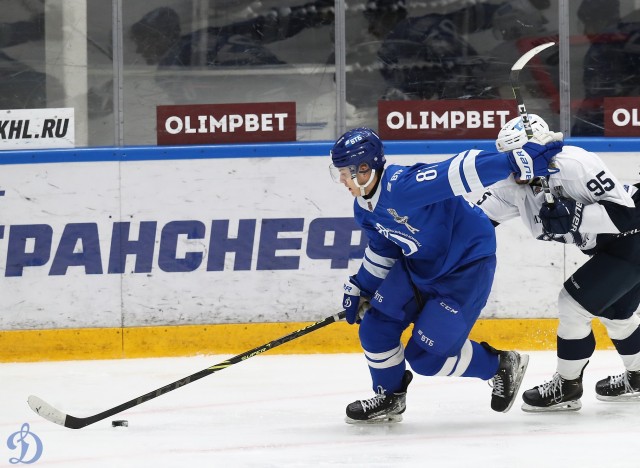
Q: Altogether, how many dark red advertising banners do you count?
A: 3